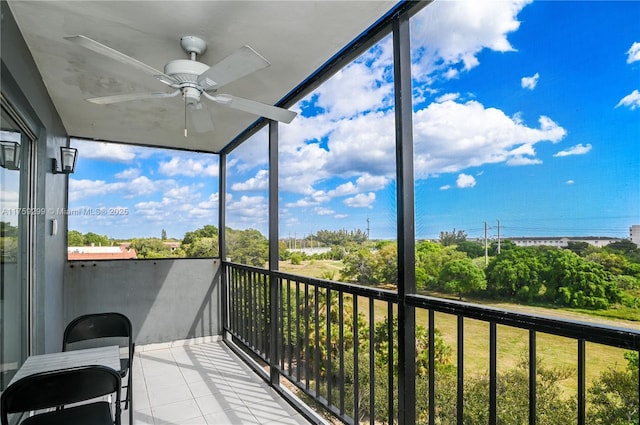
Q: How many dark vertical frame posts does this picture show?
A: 3